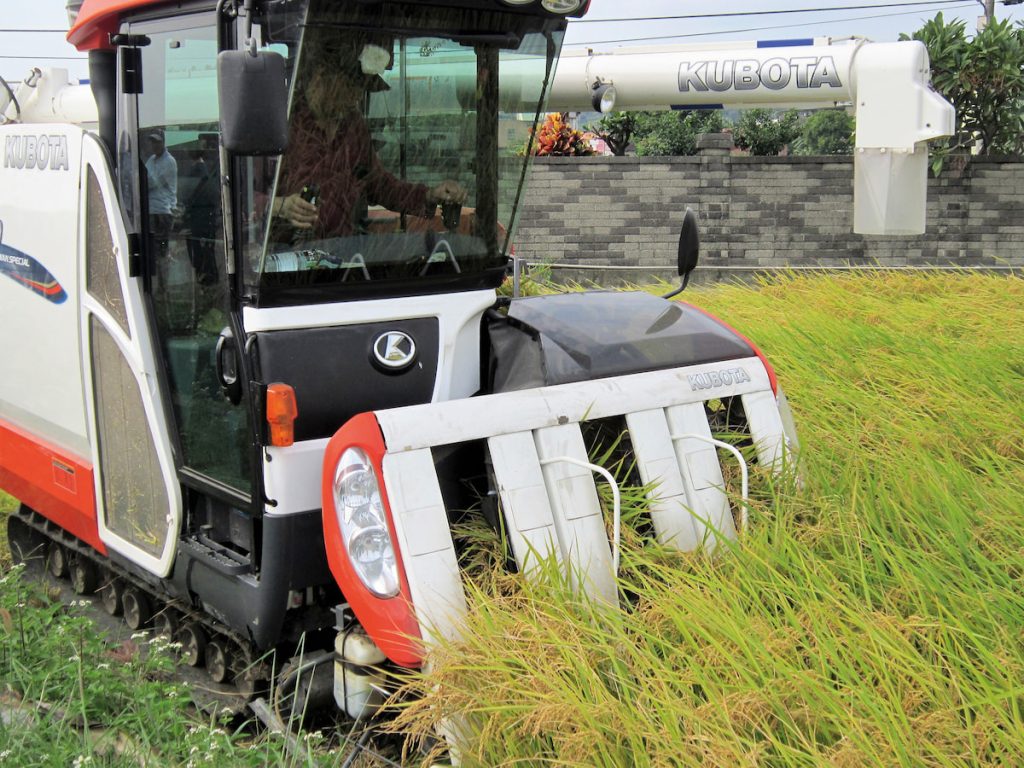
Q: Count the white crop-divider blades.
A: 6